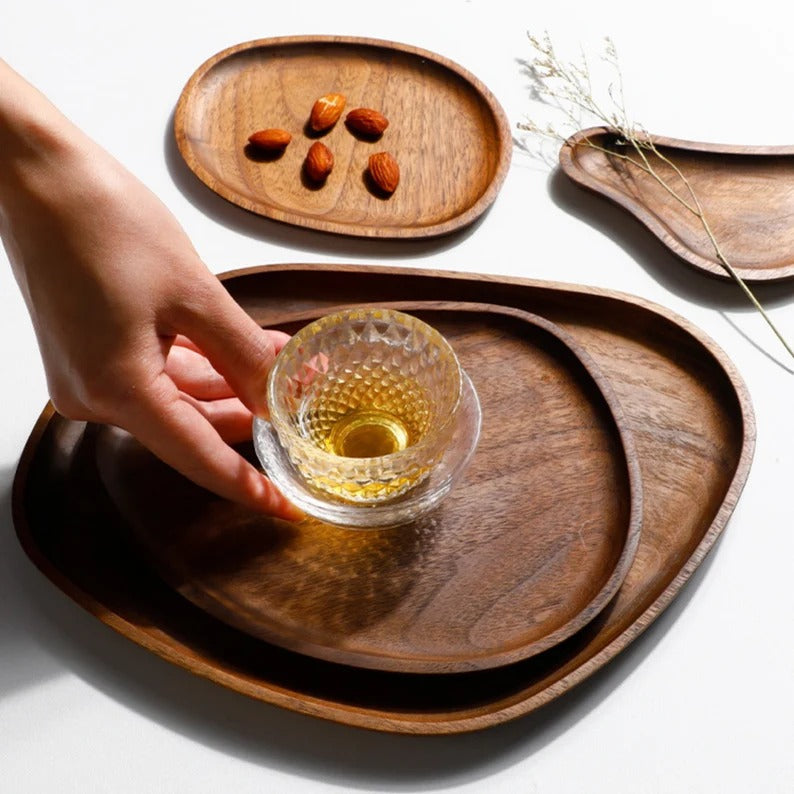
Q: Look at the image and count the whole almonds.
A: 5